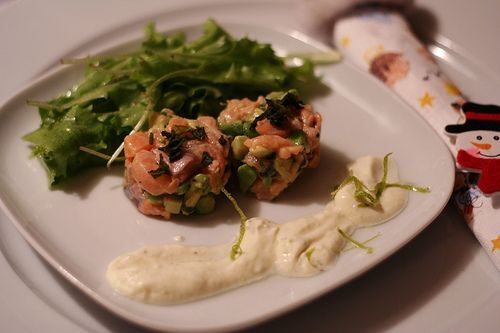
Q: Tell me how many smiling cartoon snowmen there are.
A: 1